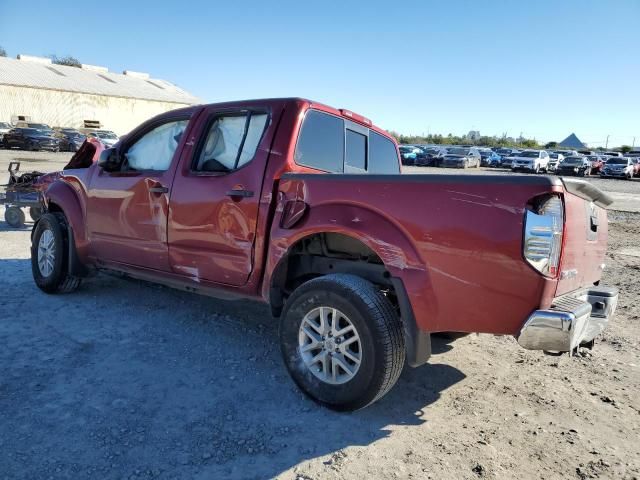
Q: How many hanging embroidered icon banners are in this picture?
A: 0